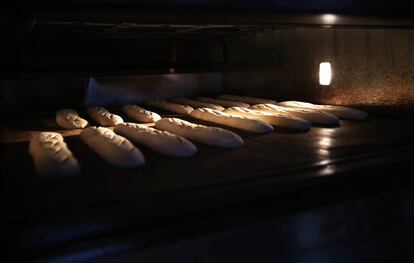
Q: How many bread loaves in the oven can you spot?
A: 15